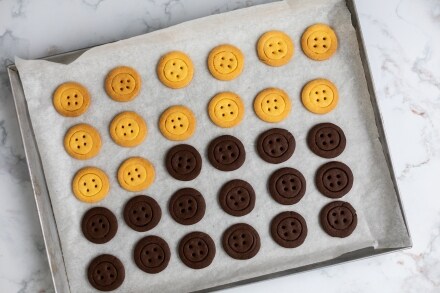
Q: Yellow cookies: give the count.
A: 14